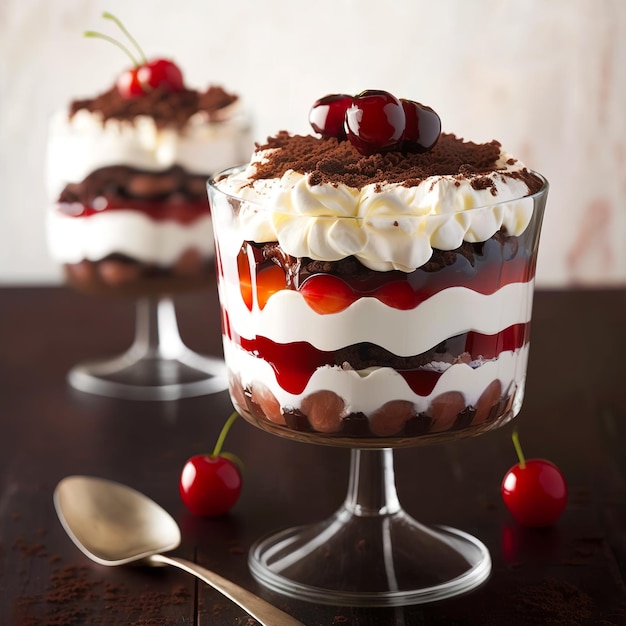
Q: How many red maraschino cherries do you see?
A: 7